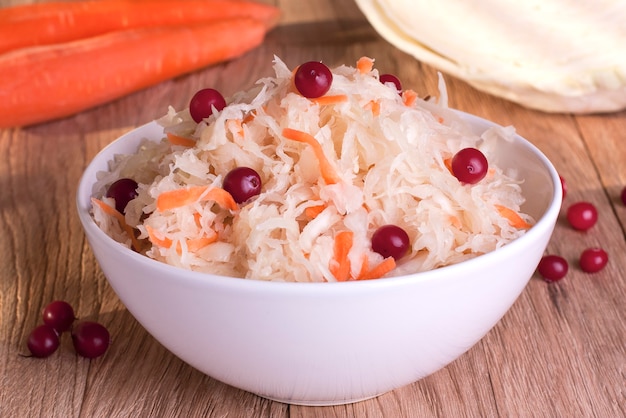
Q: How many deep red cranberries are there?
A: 15